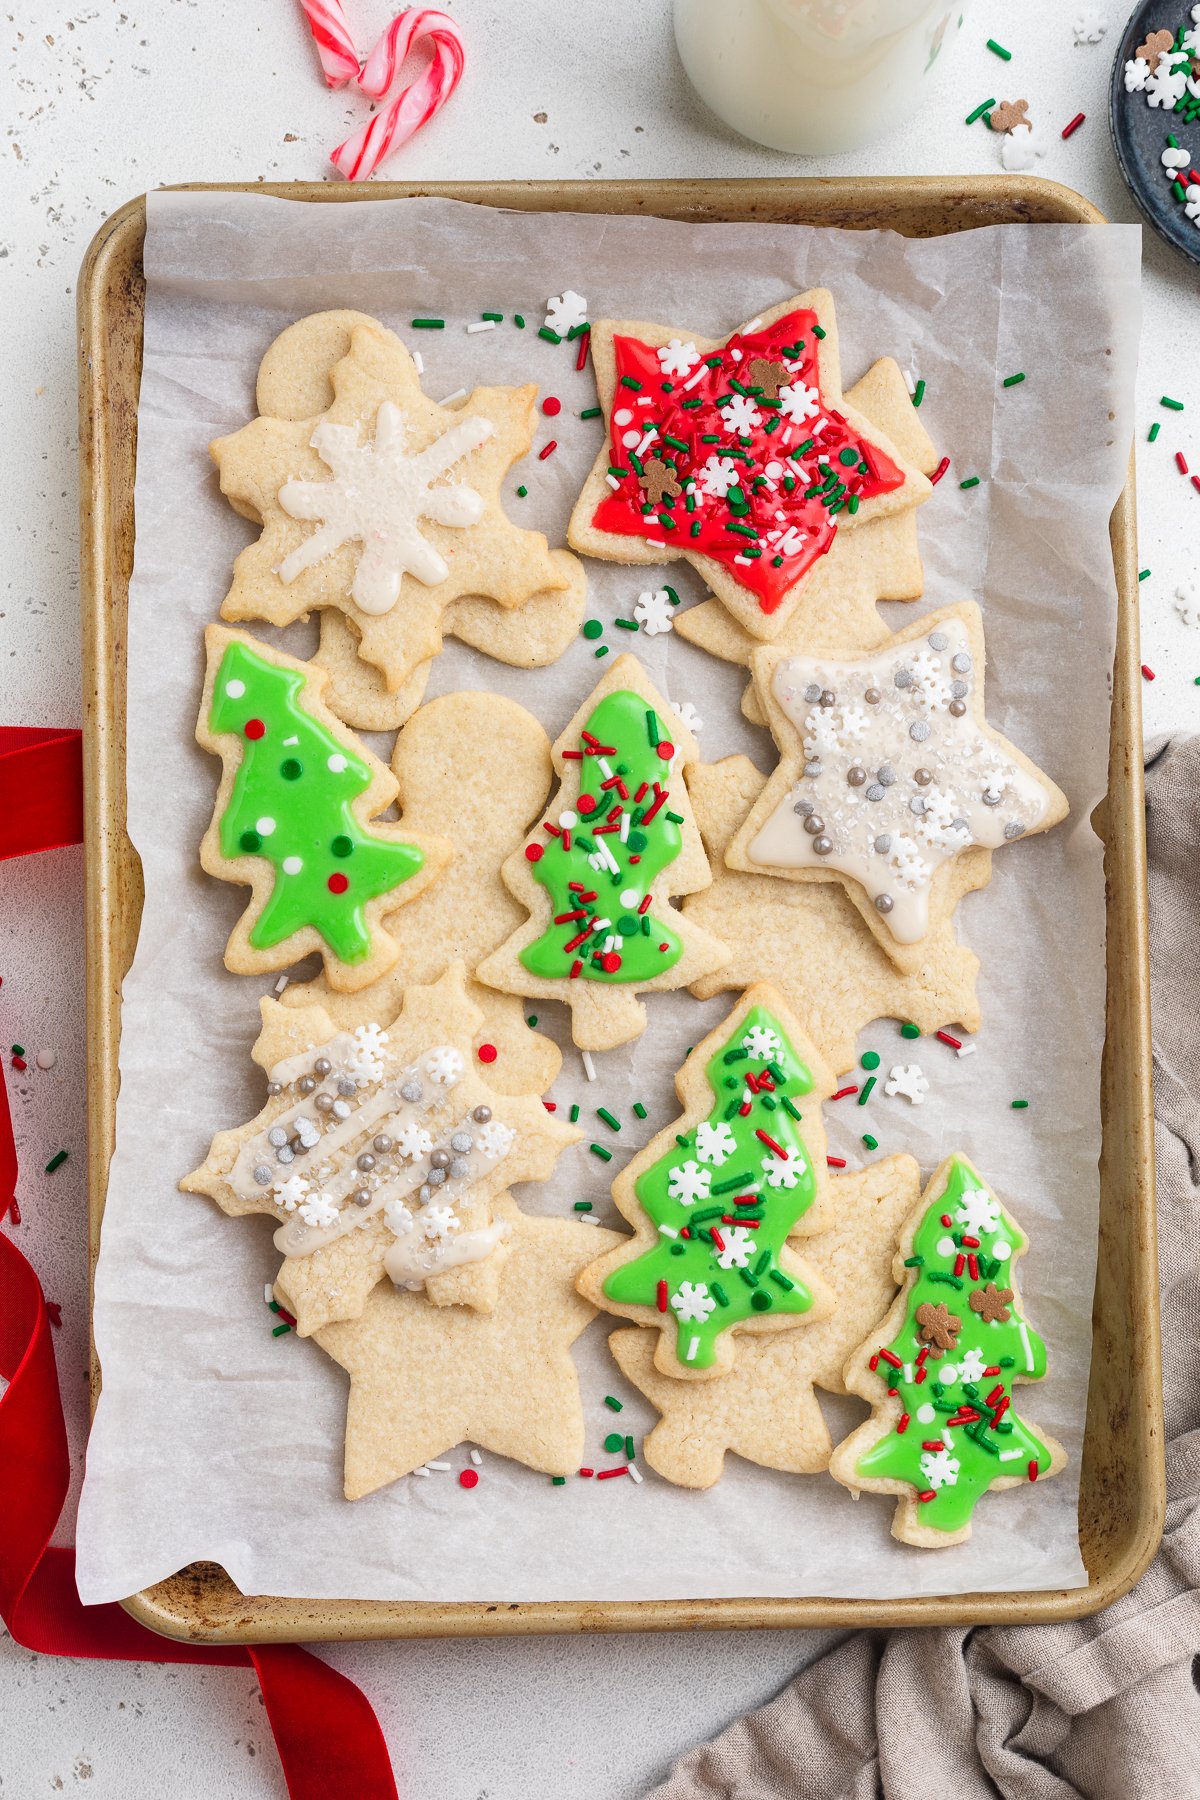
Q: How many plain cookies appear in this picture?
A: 6